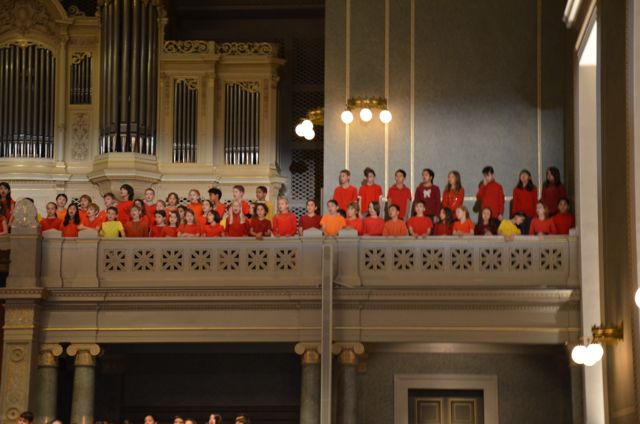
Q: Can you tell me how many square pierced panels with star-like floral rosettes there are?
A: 14